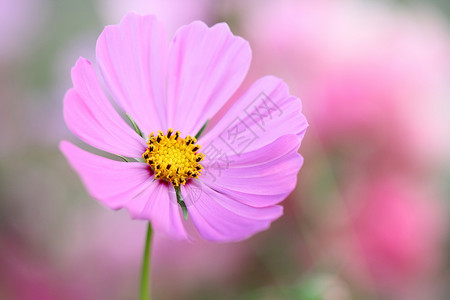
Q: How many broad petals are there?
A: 8